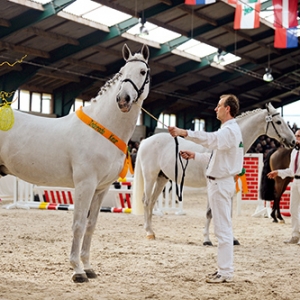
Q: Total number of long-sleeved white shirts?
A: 2